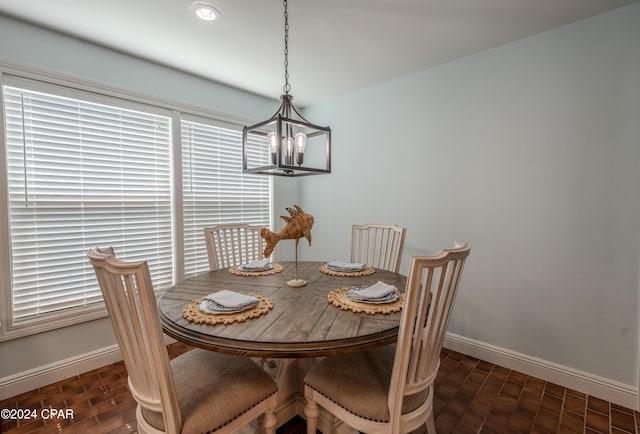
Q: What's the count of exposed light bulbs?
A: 3